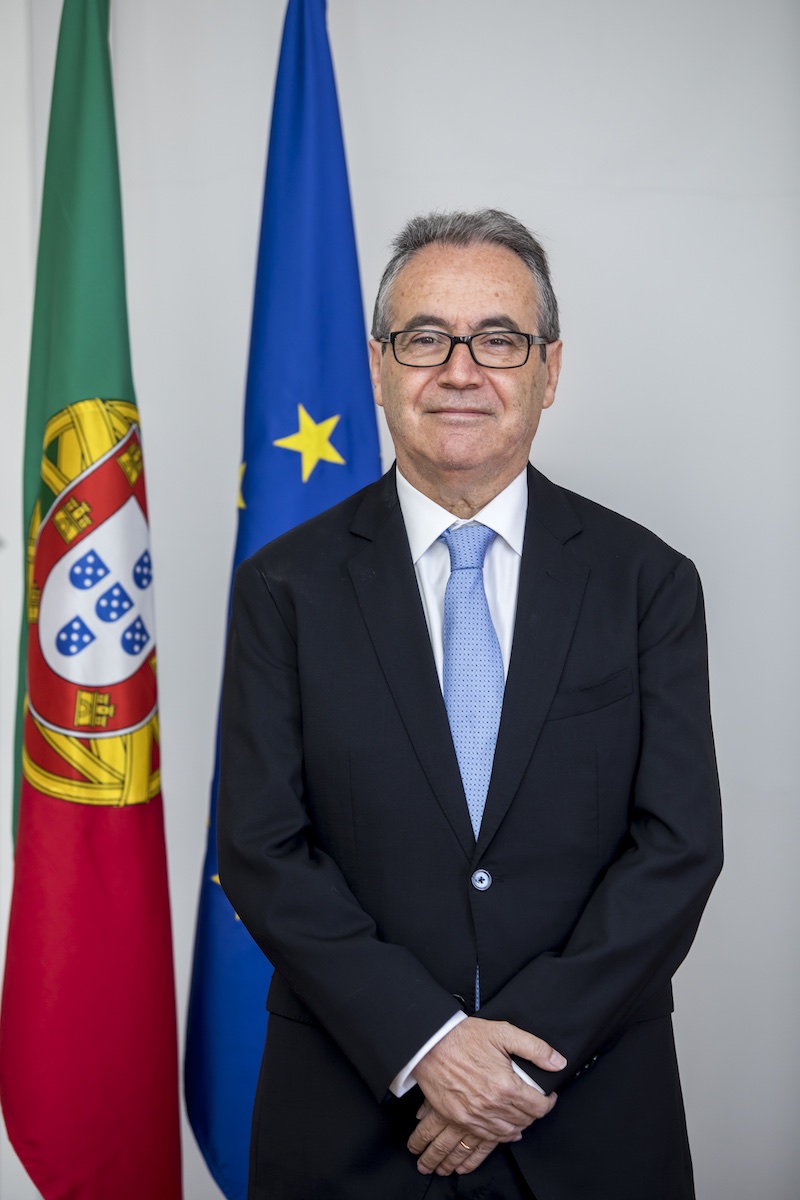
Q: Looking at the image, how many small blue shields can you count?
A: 5